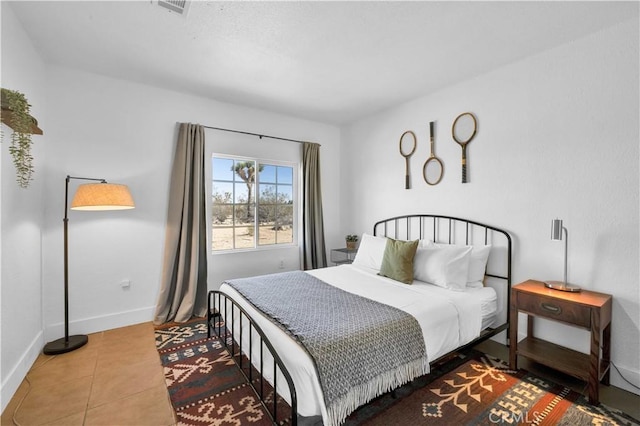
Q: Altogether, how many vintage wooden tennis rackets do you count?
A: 3